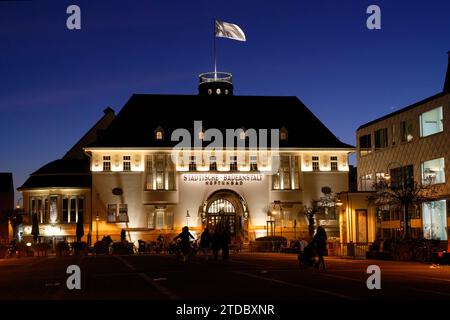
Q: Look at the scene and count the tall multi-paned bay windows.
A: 2